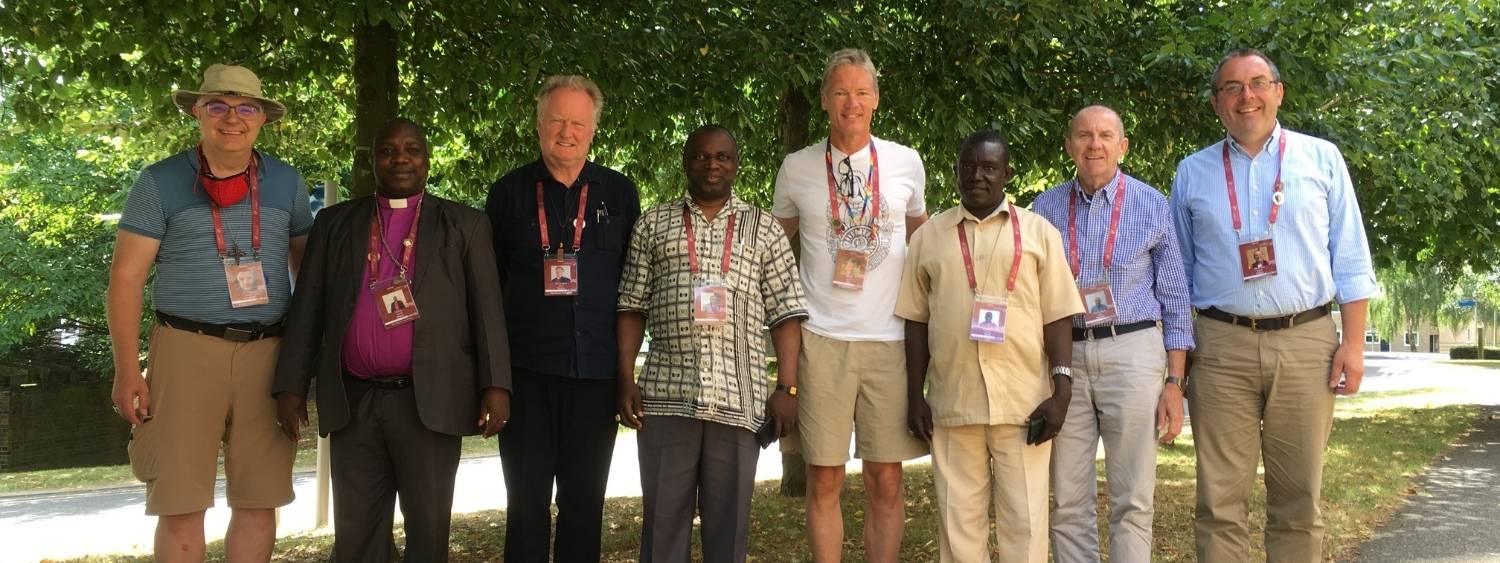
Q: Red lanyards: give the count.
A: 8